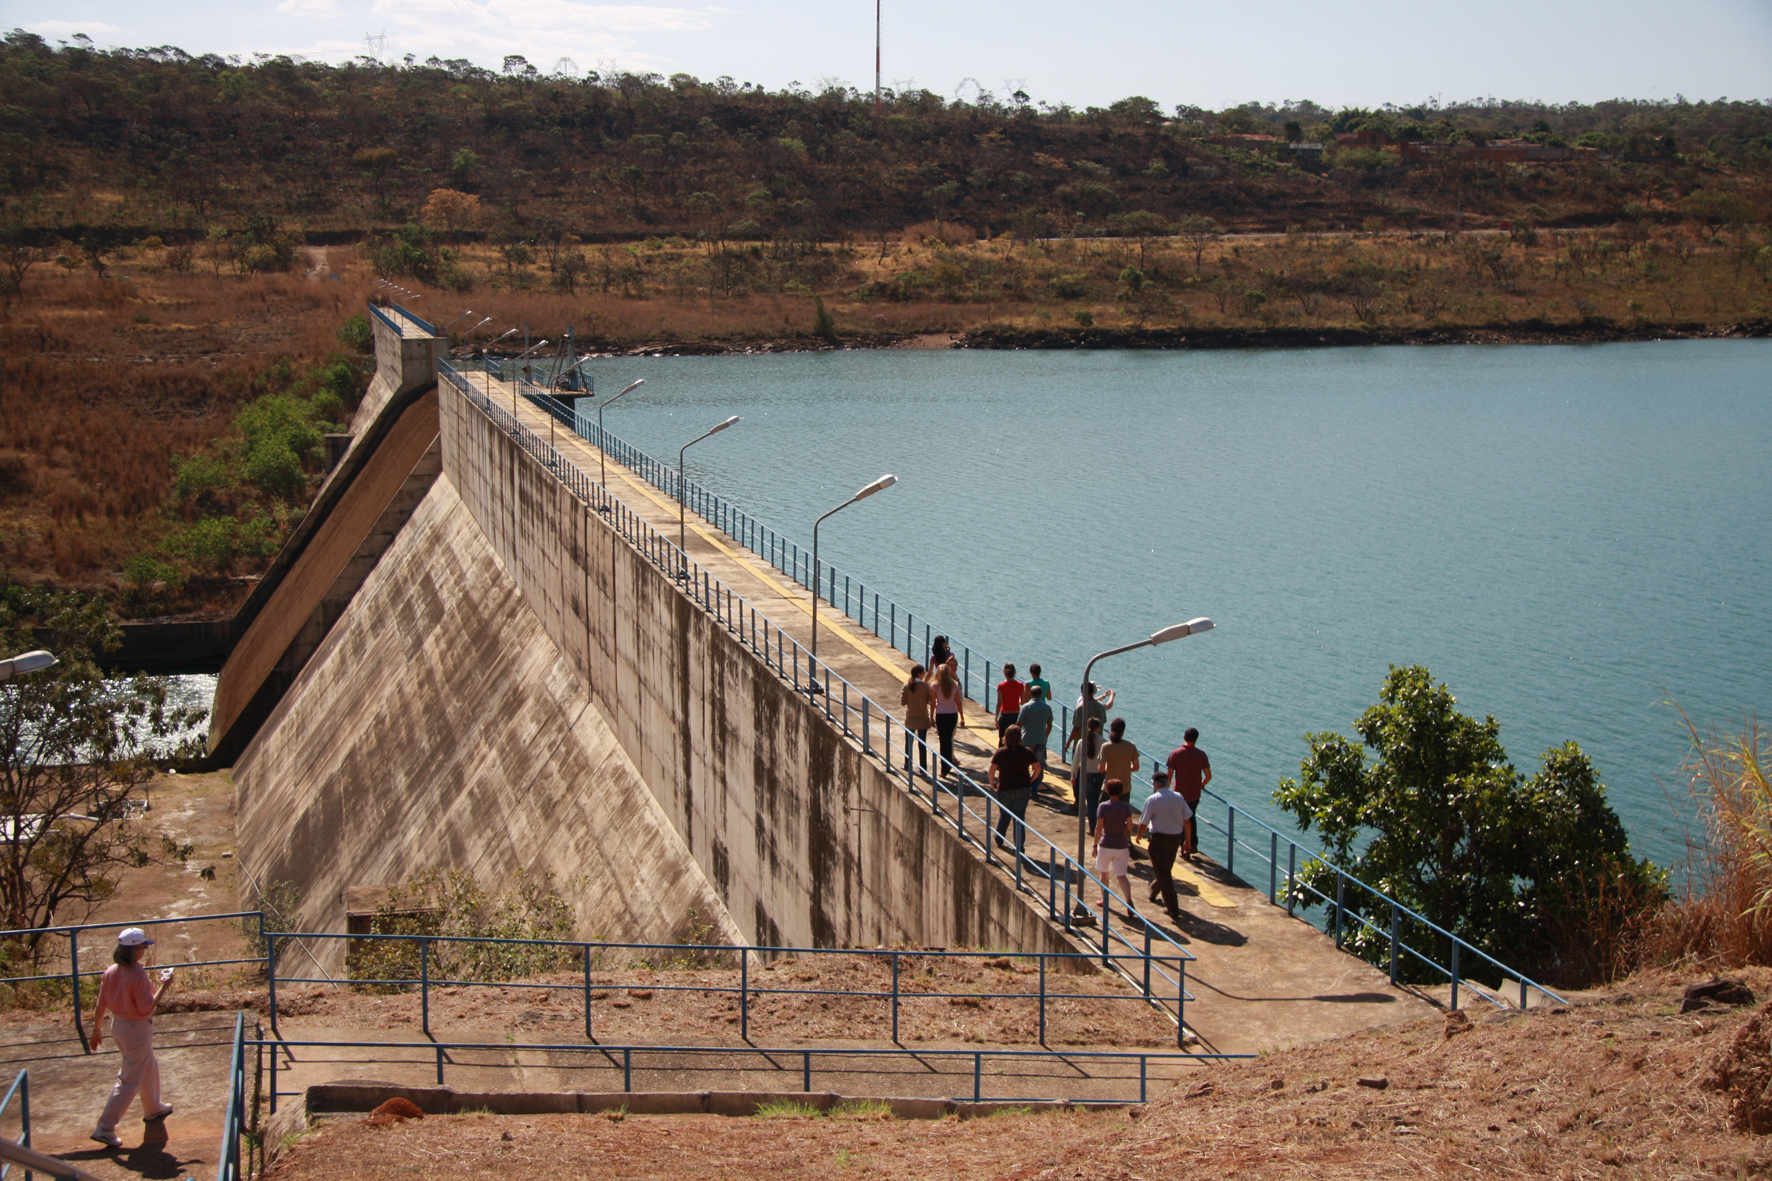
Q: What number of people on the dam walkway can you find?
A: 15